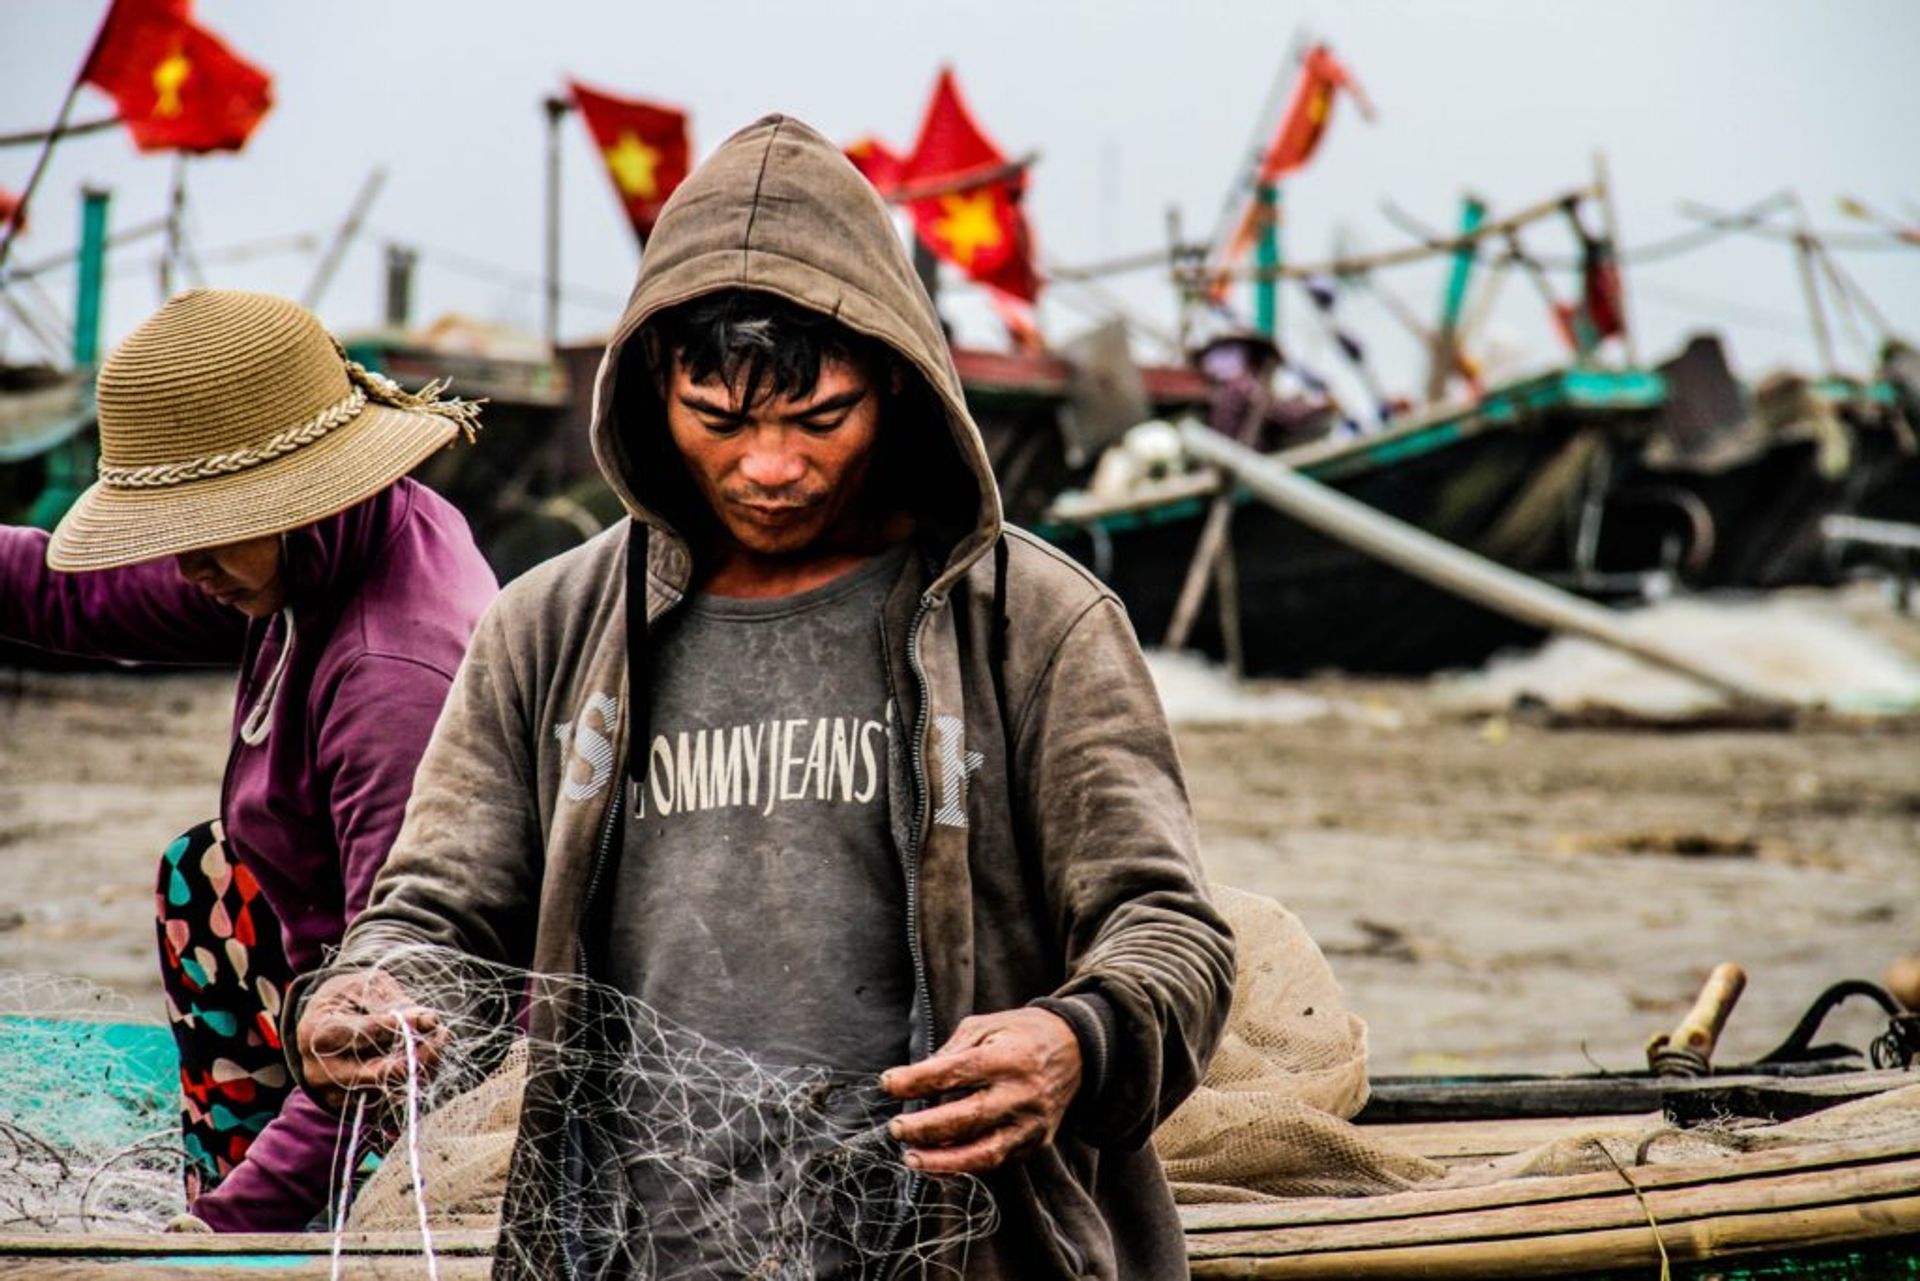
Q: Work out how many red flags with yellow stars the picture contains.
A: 4